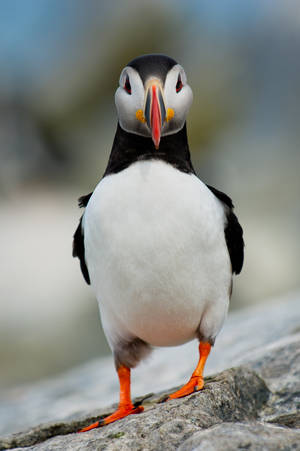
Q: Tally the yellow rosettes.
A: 2